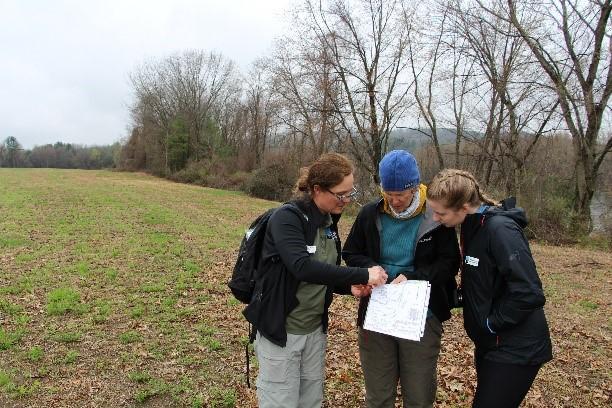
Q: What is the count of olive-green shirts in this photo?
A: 1